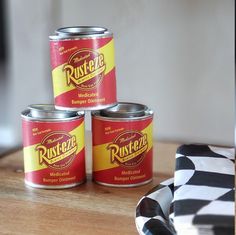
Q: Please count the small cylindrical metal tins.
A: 3